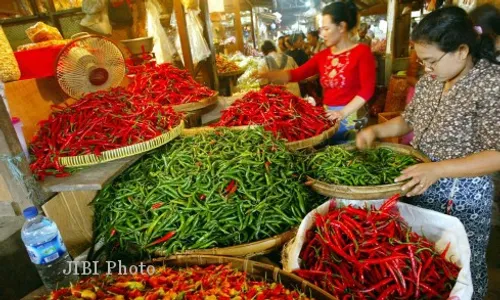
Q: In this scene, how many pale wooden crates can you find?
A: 0